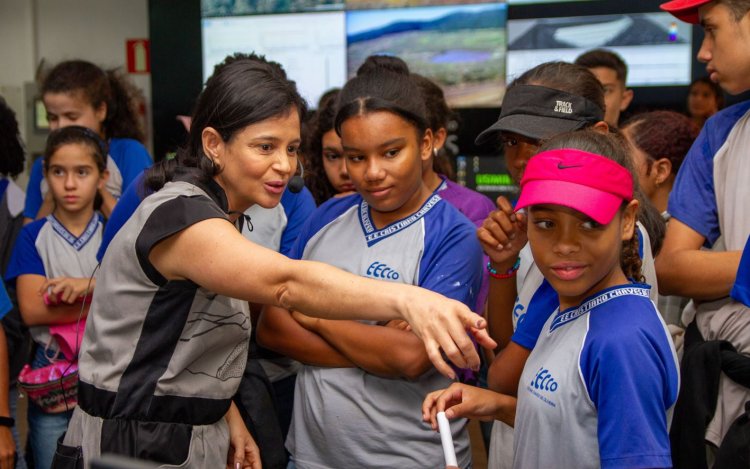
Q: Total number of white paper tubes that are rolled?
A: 1